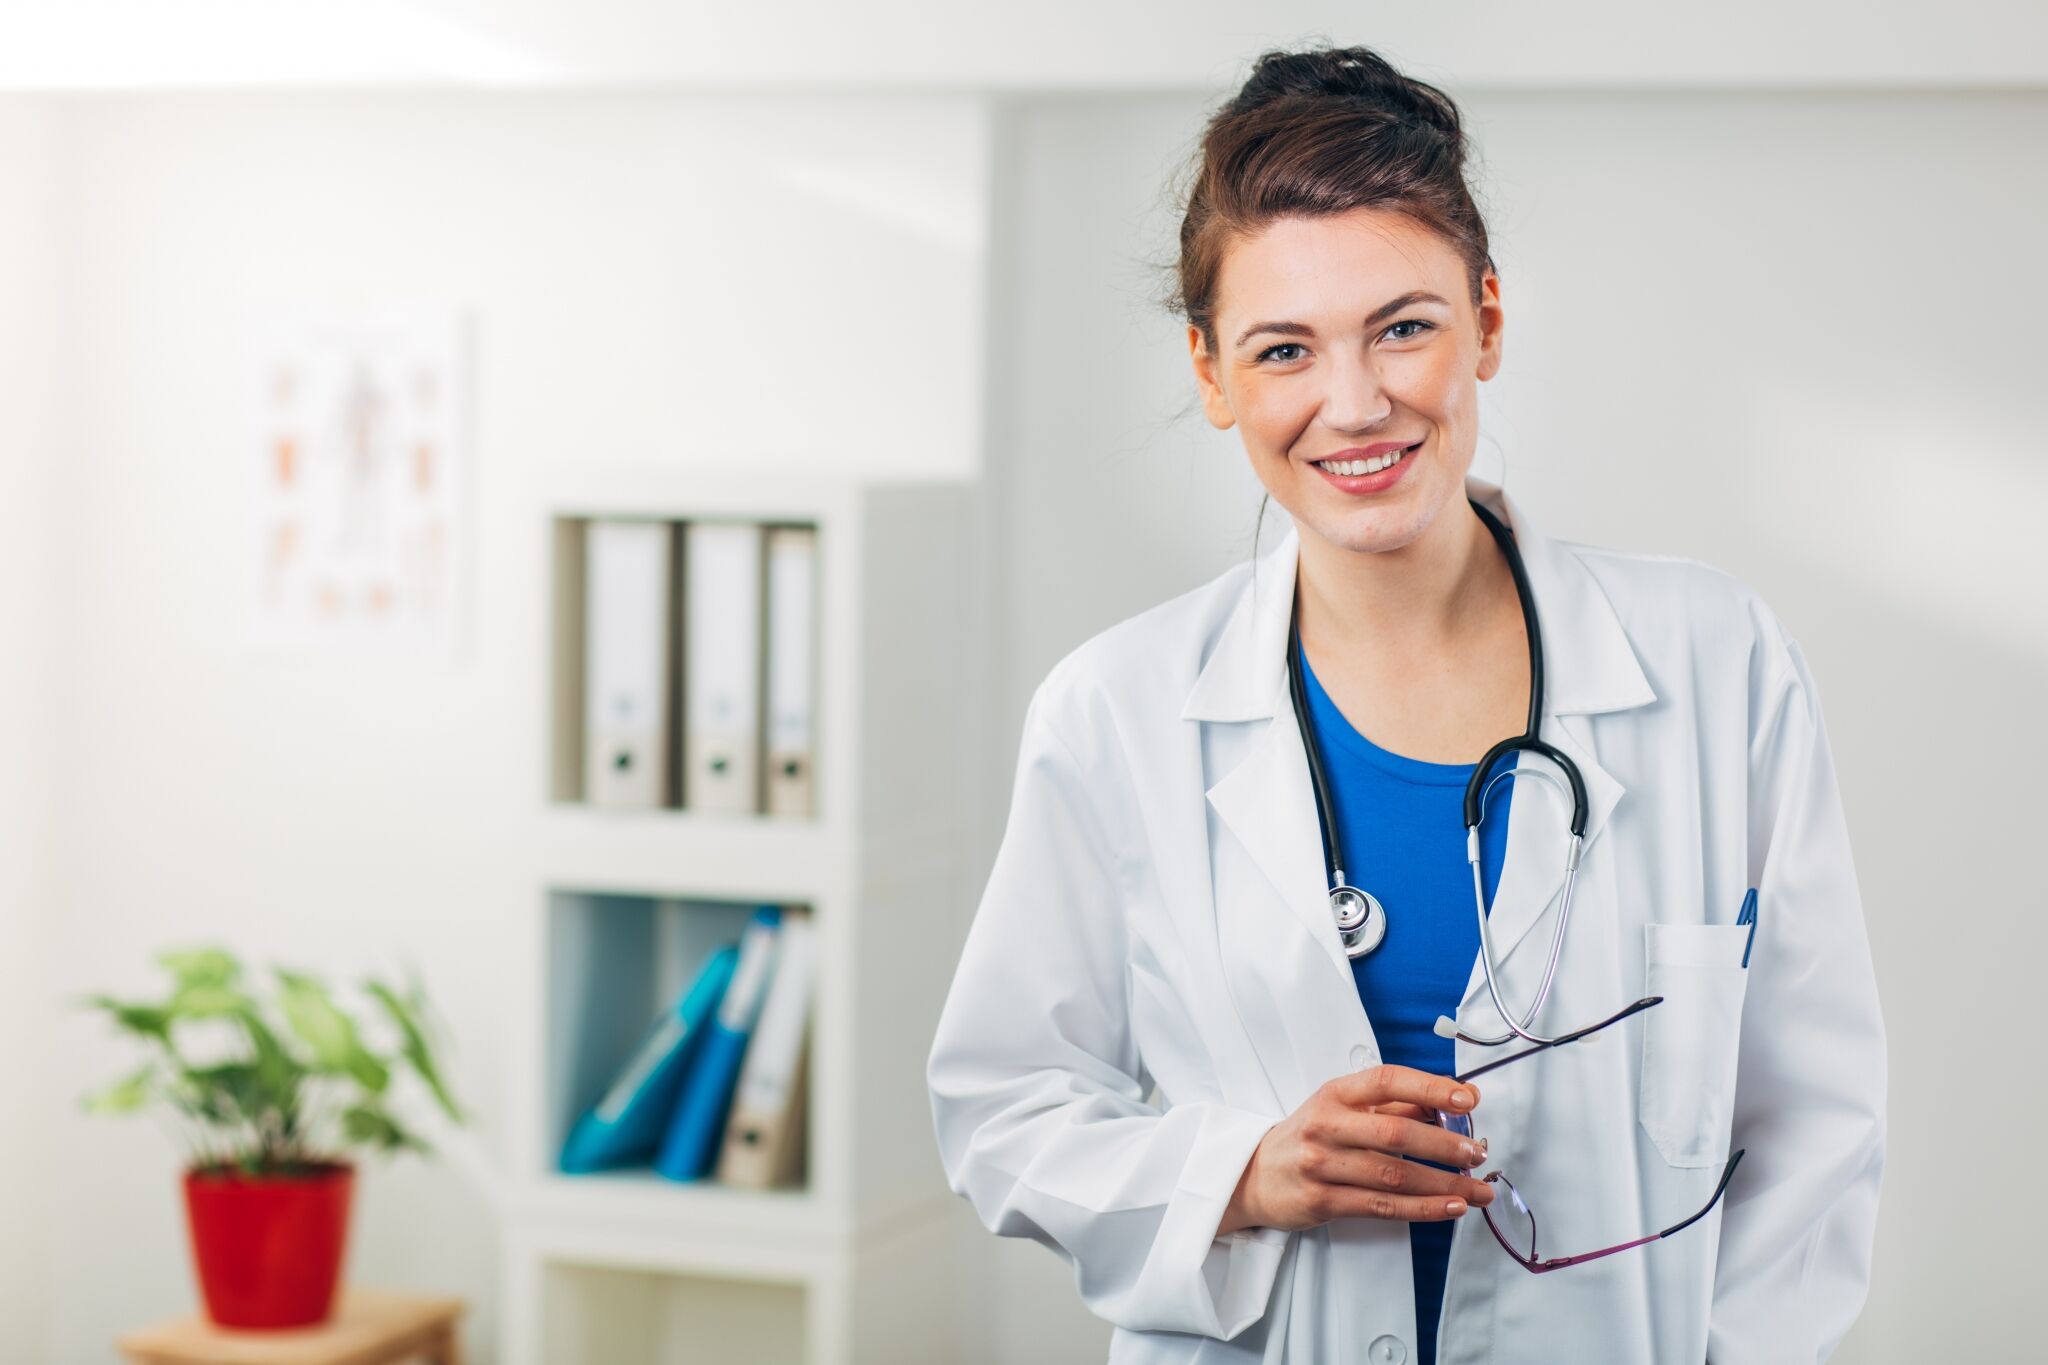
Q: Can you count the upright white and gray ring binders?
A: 3